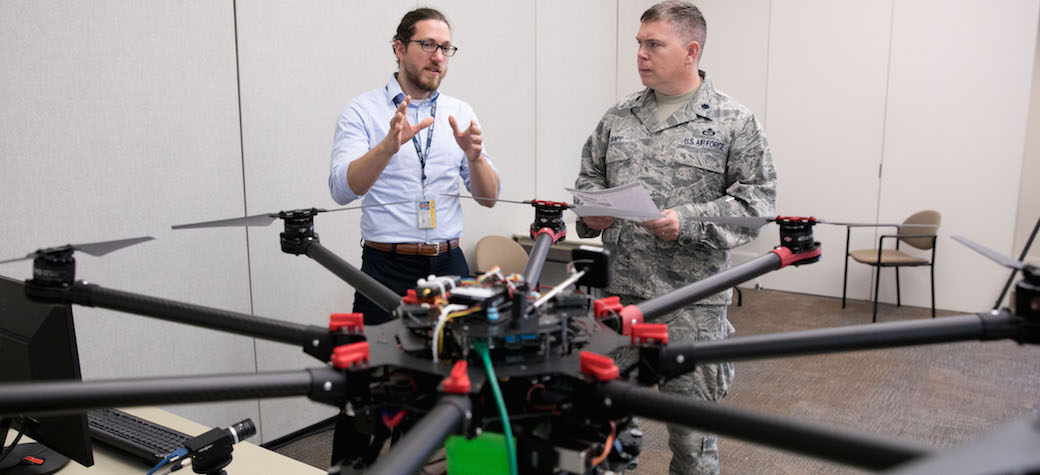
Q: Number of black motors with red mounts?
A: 2